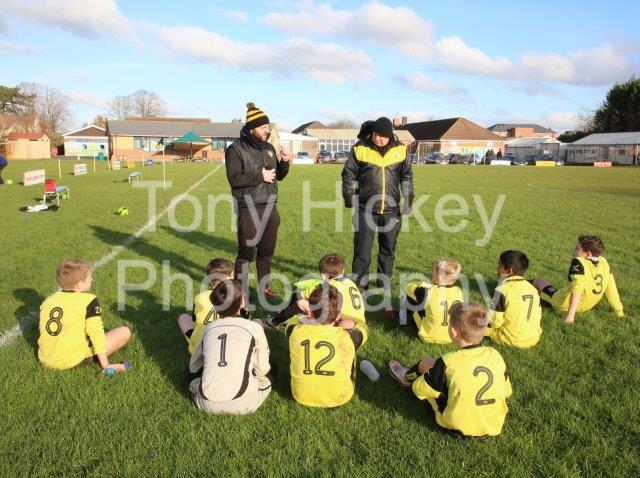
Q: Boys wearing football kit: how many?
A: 9